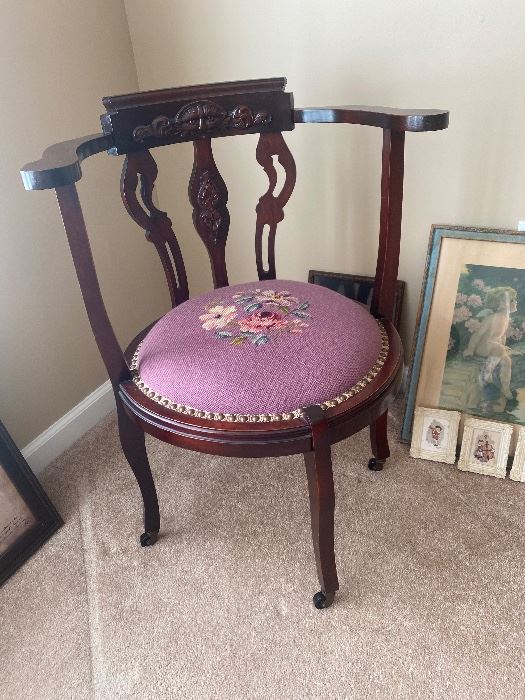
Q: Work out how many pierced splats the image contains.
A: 2